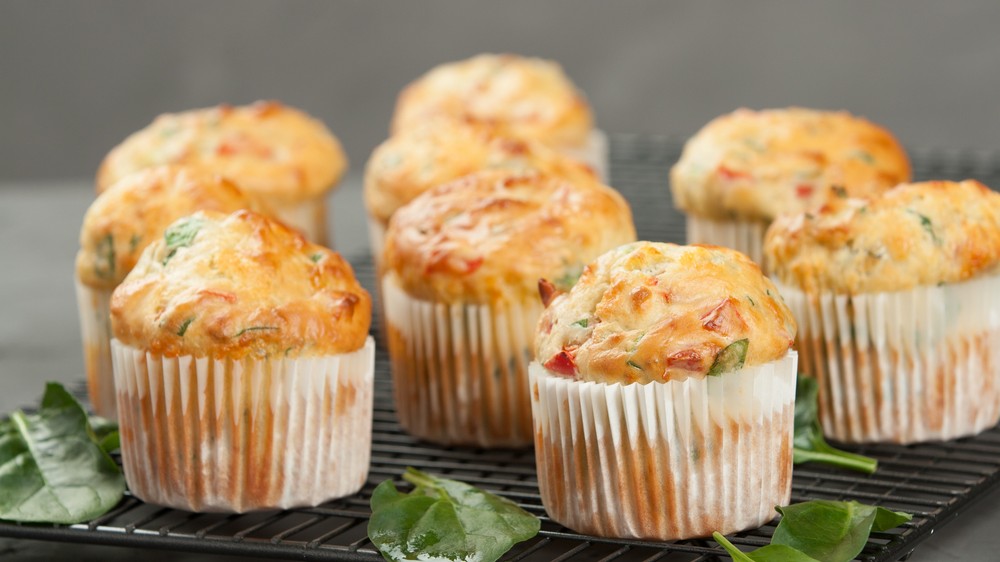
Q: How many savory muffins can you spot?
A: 9